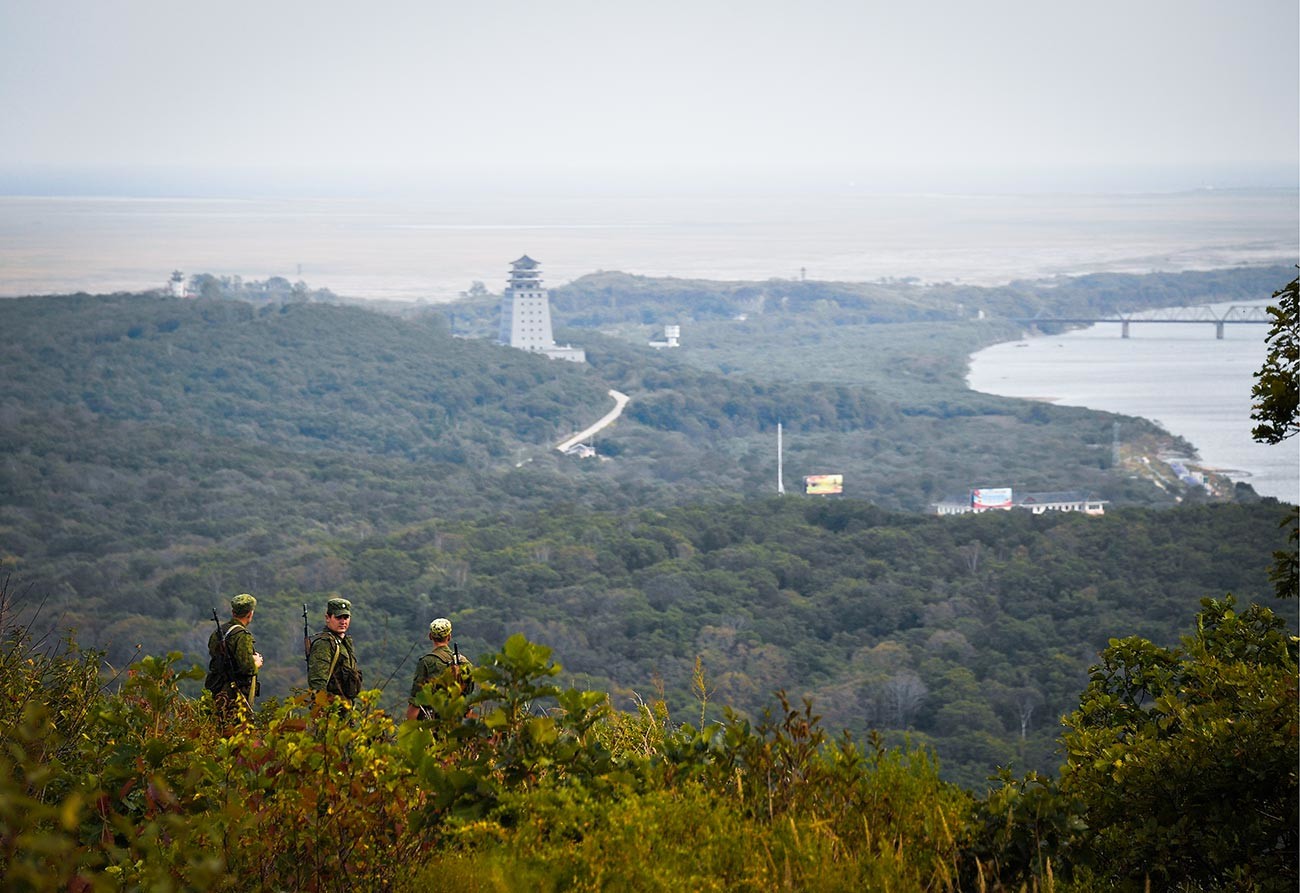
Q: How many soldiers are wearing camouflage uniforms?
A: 3